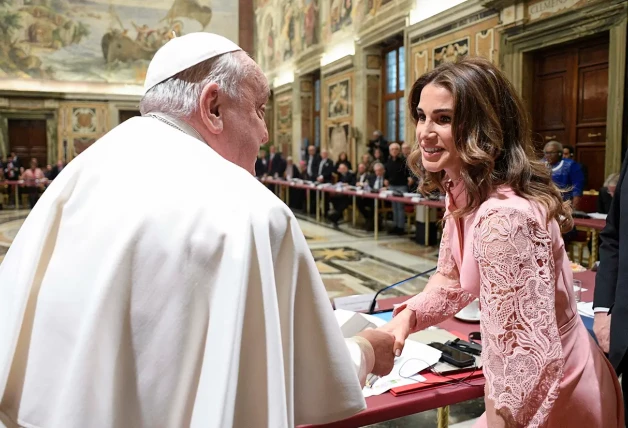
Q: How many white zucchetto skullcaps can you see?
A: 1